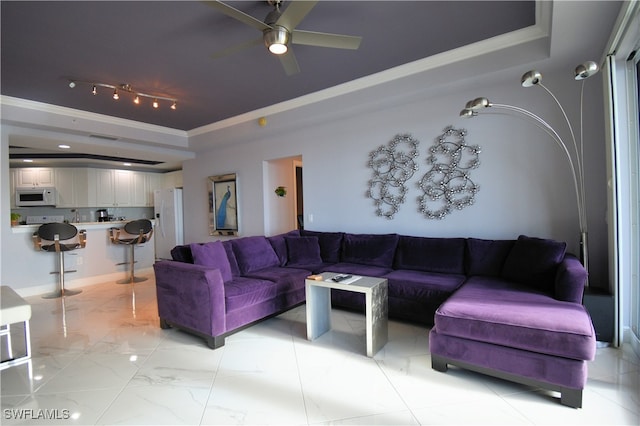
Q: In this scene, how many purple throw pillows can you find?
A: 3